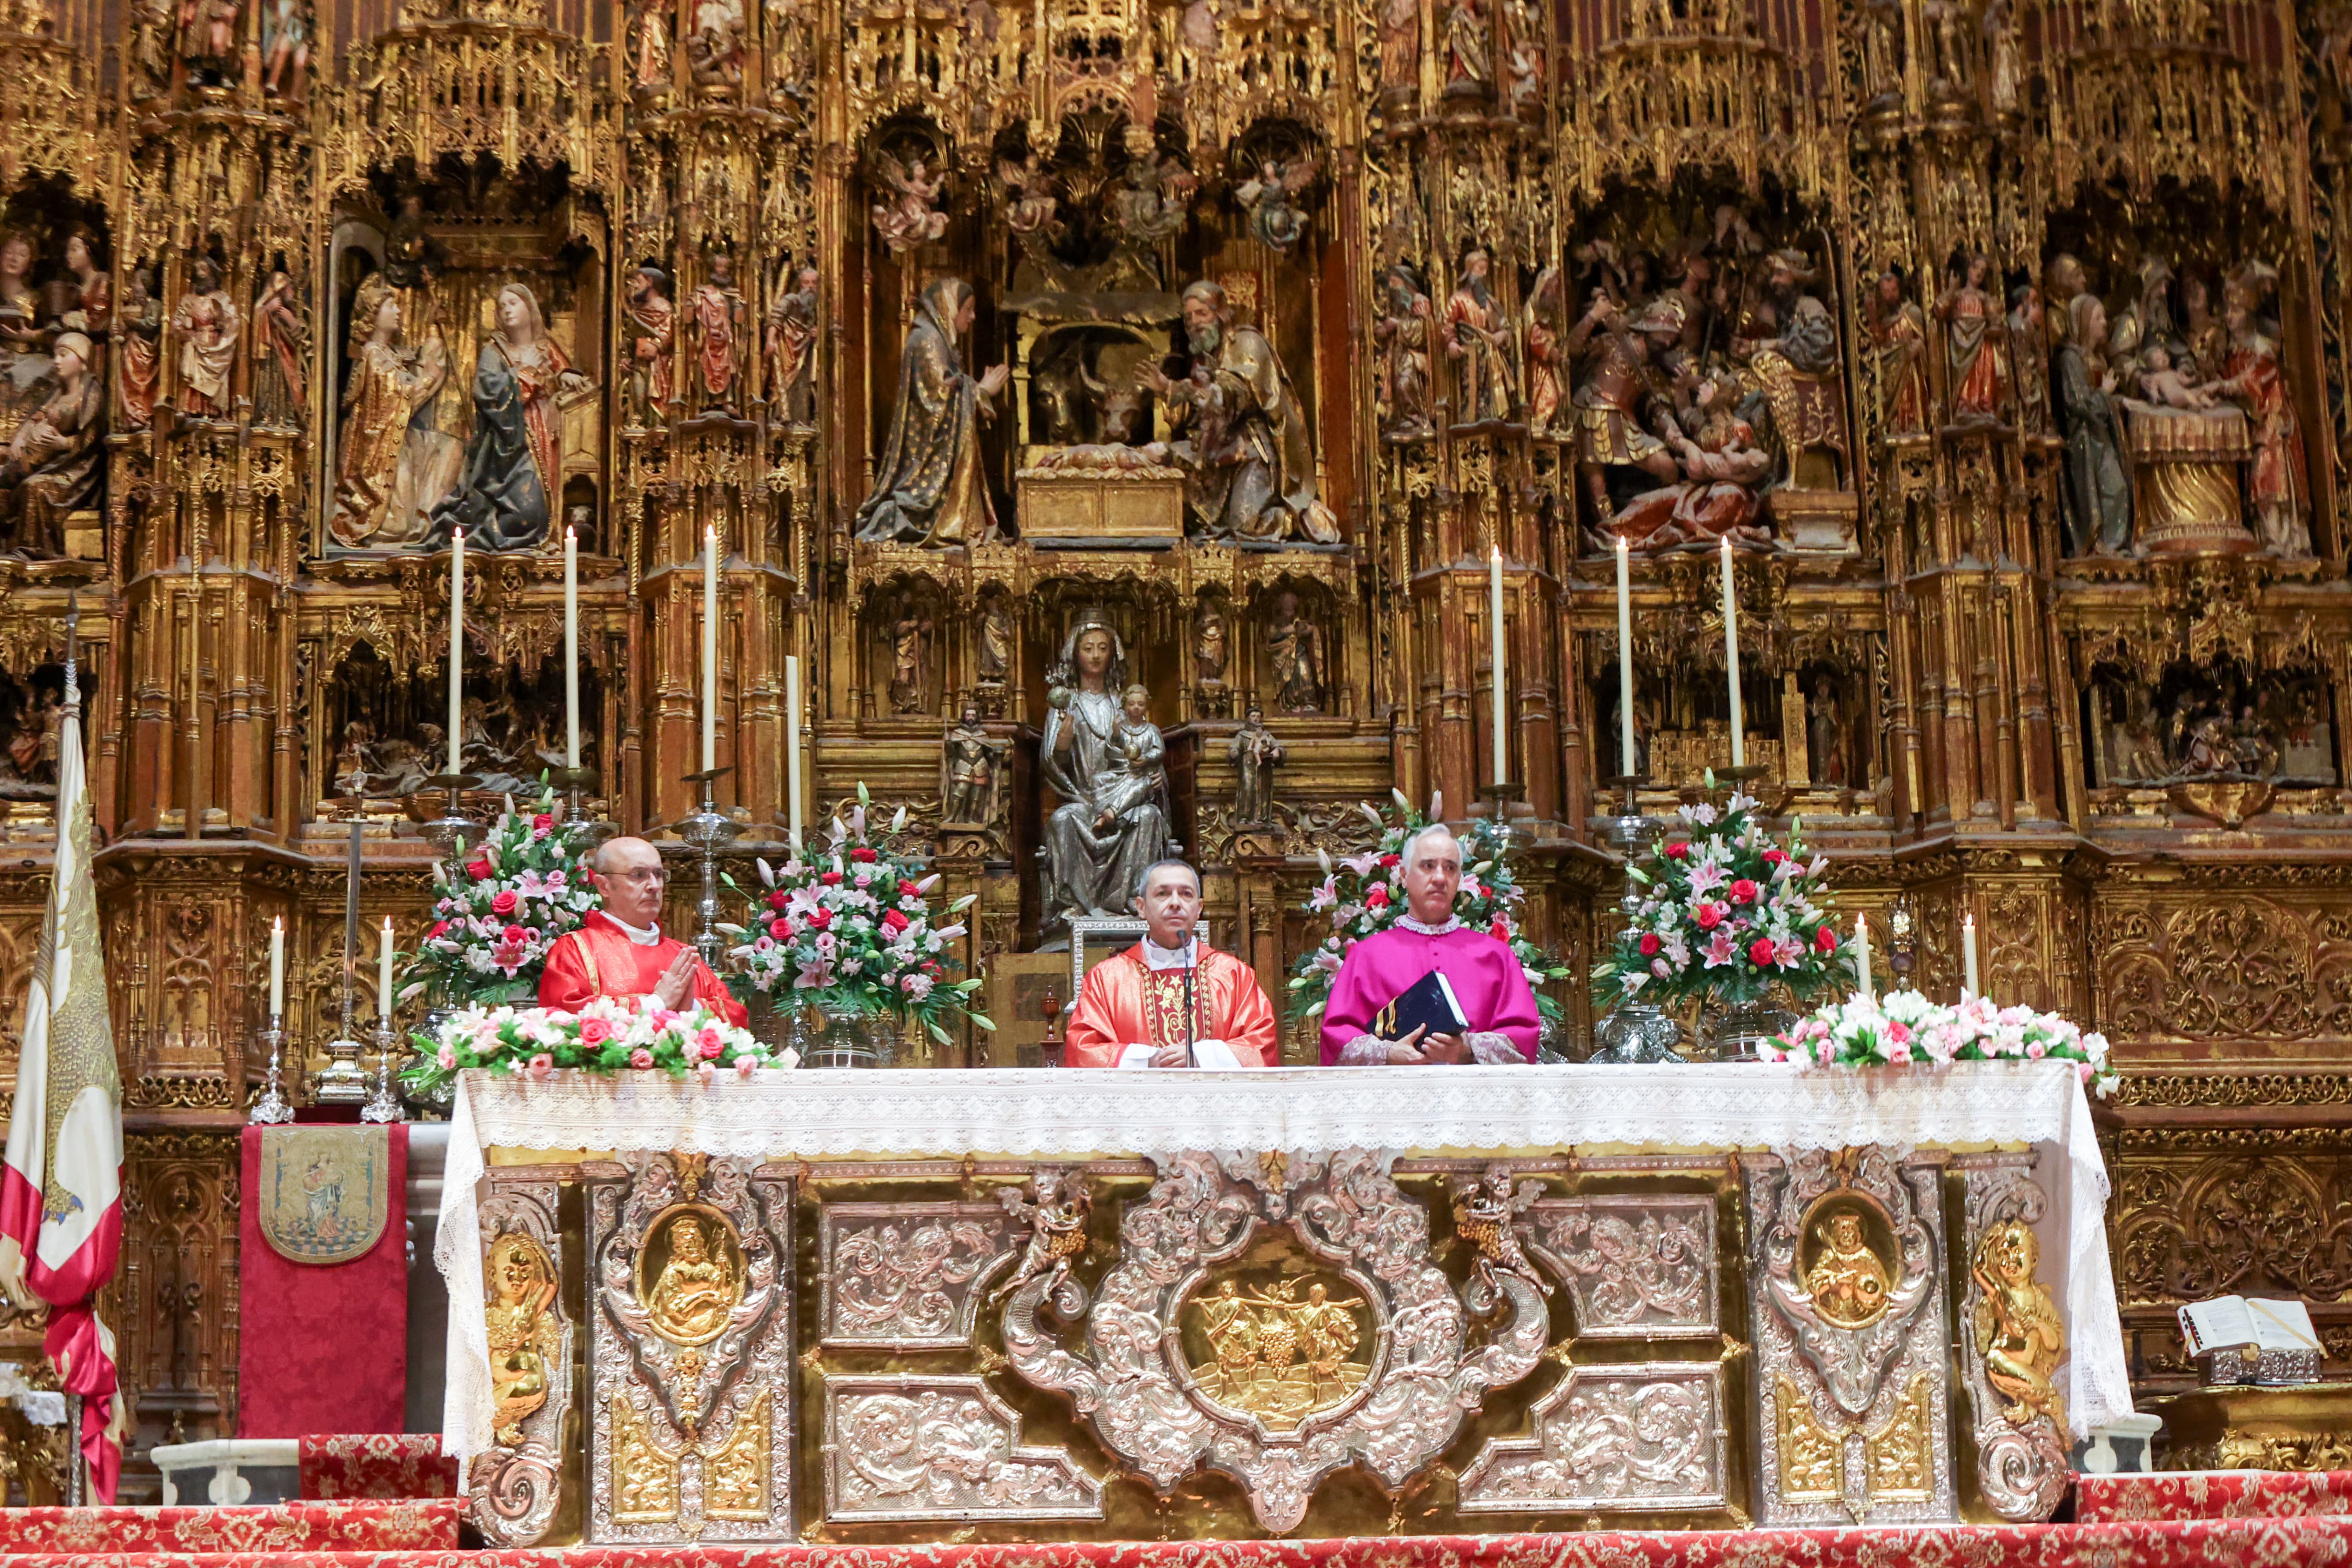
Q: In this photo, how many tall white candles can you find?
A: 7